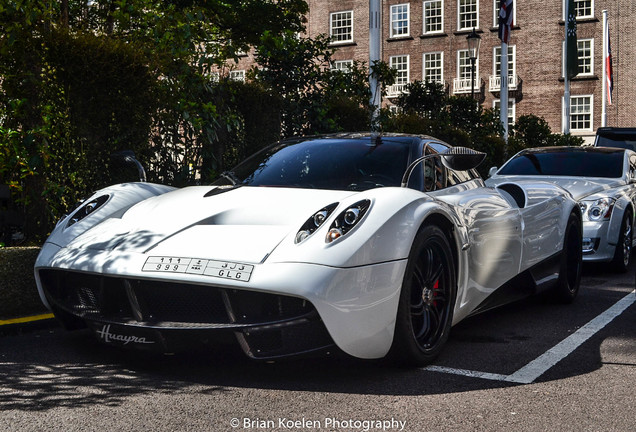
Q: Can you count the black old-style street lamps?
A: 1